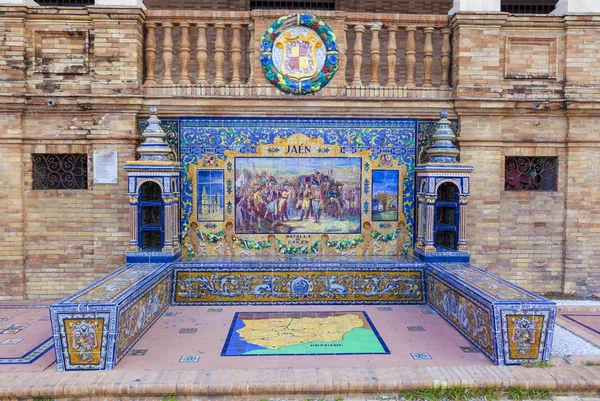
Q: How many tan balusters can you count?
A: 14